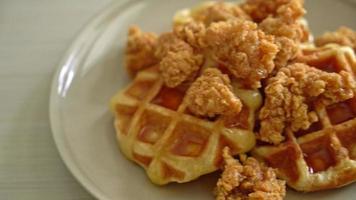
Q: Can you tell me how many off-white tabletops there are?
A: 1